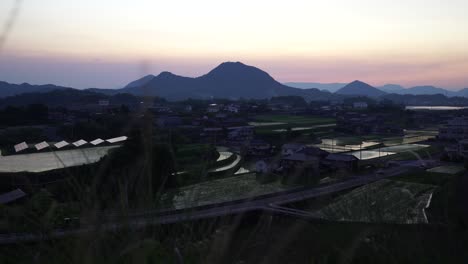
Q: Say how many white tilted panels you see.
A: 6